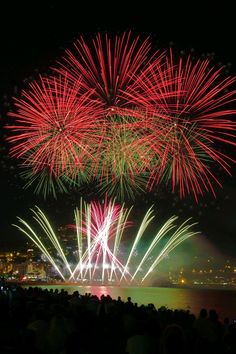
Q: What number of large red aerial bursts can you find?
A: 3